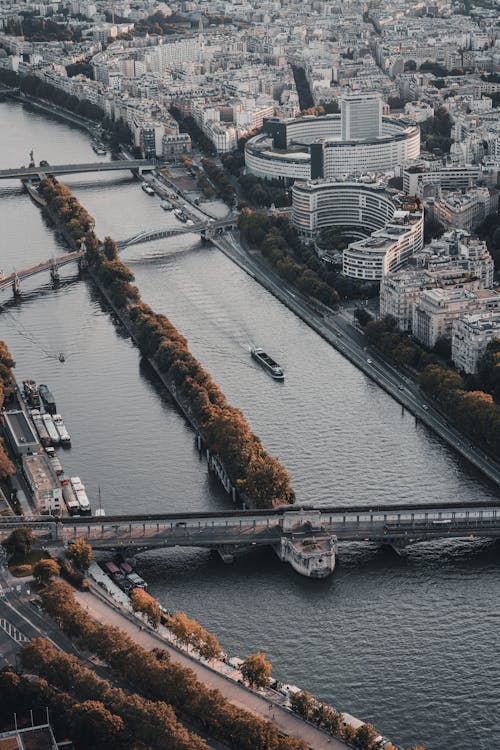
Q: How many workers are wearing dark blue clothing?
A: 0